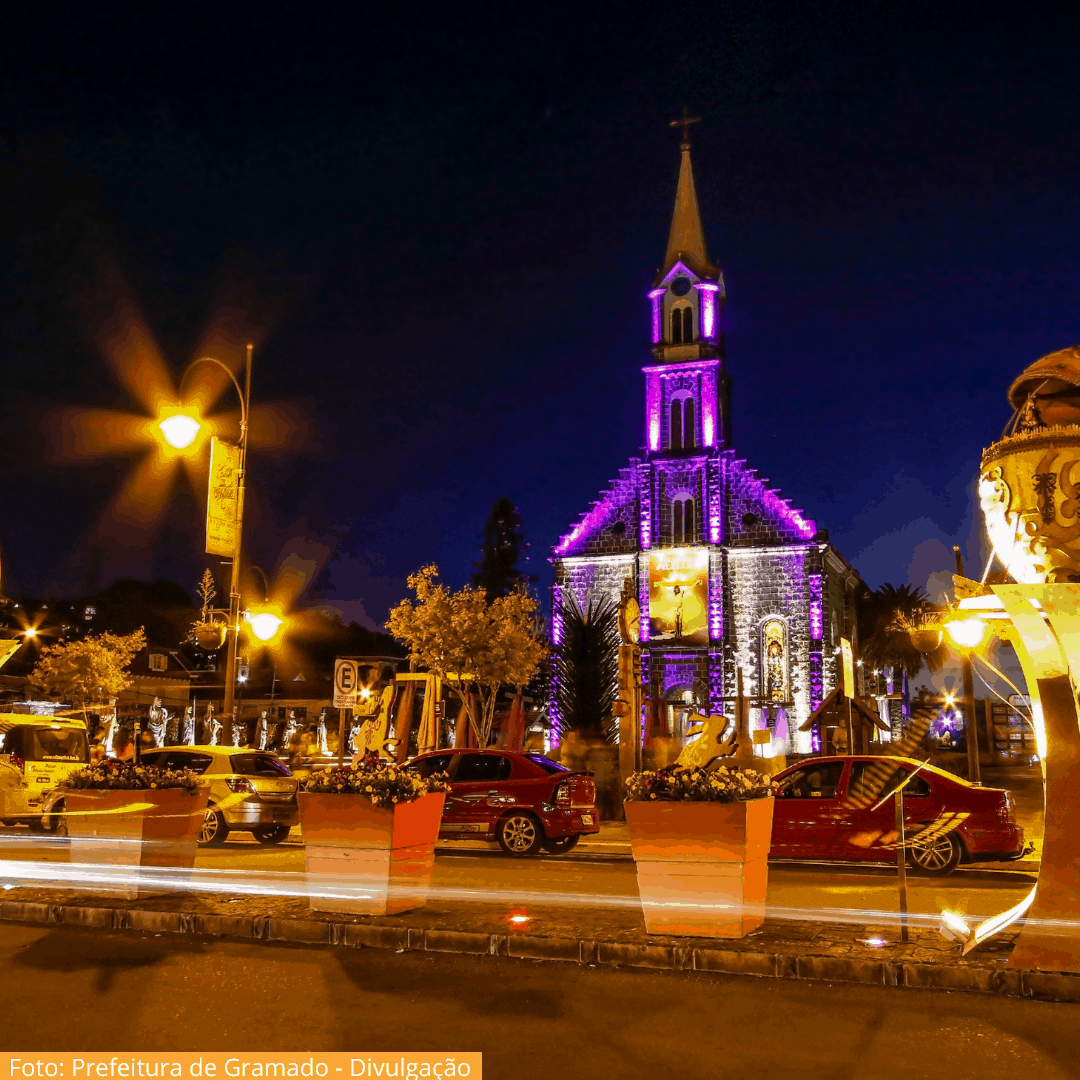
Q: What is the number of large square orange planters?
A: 3